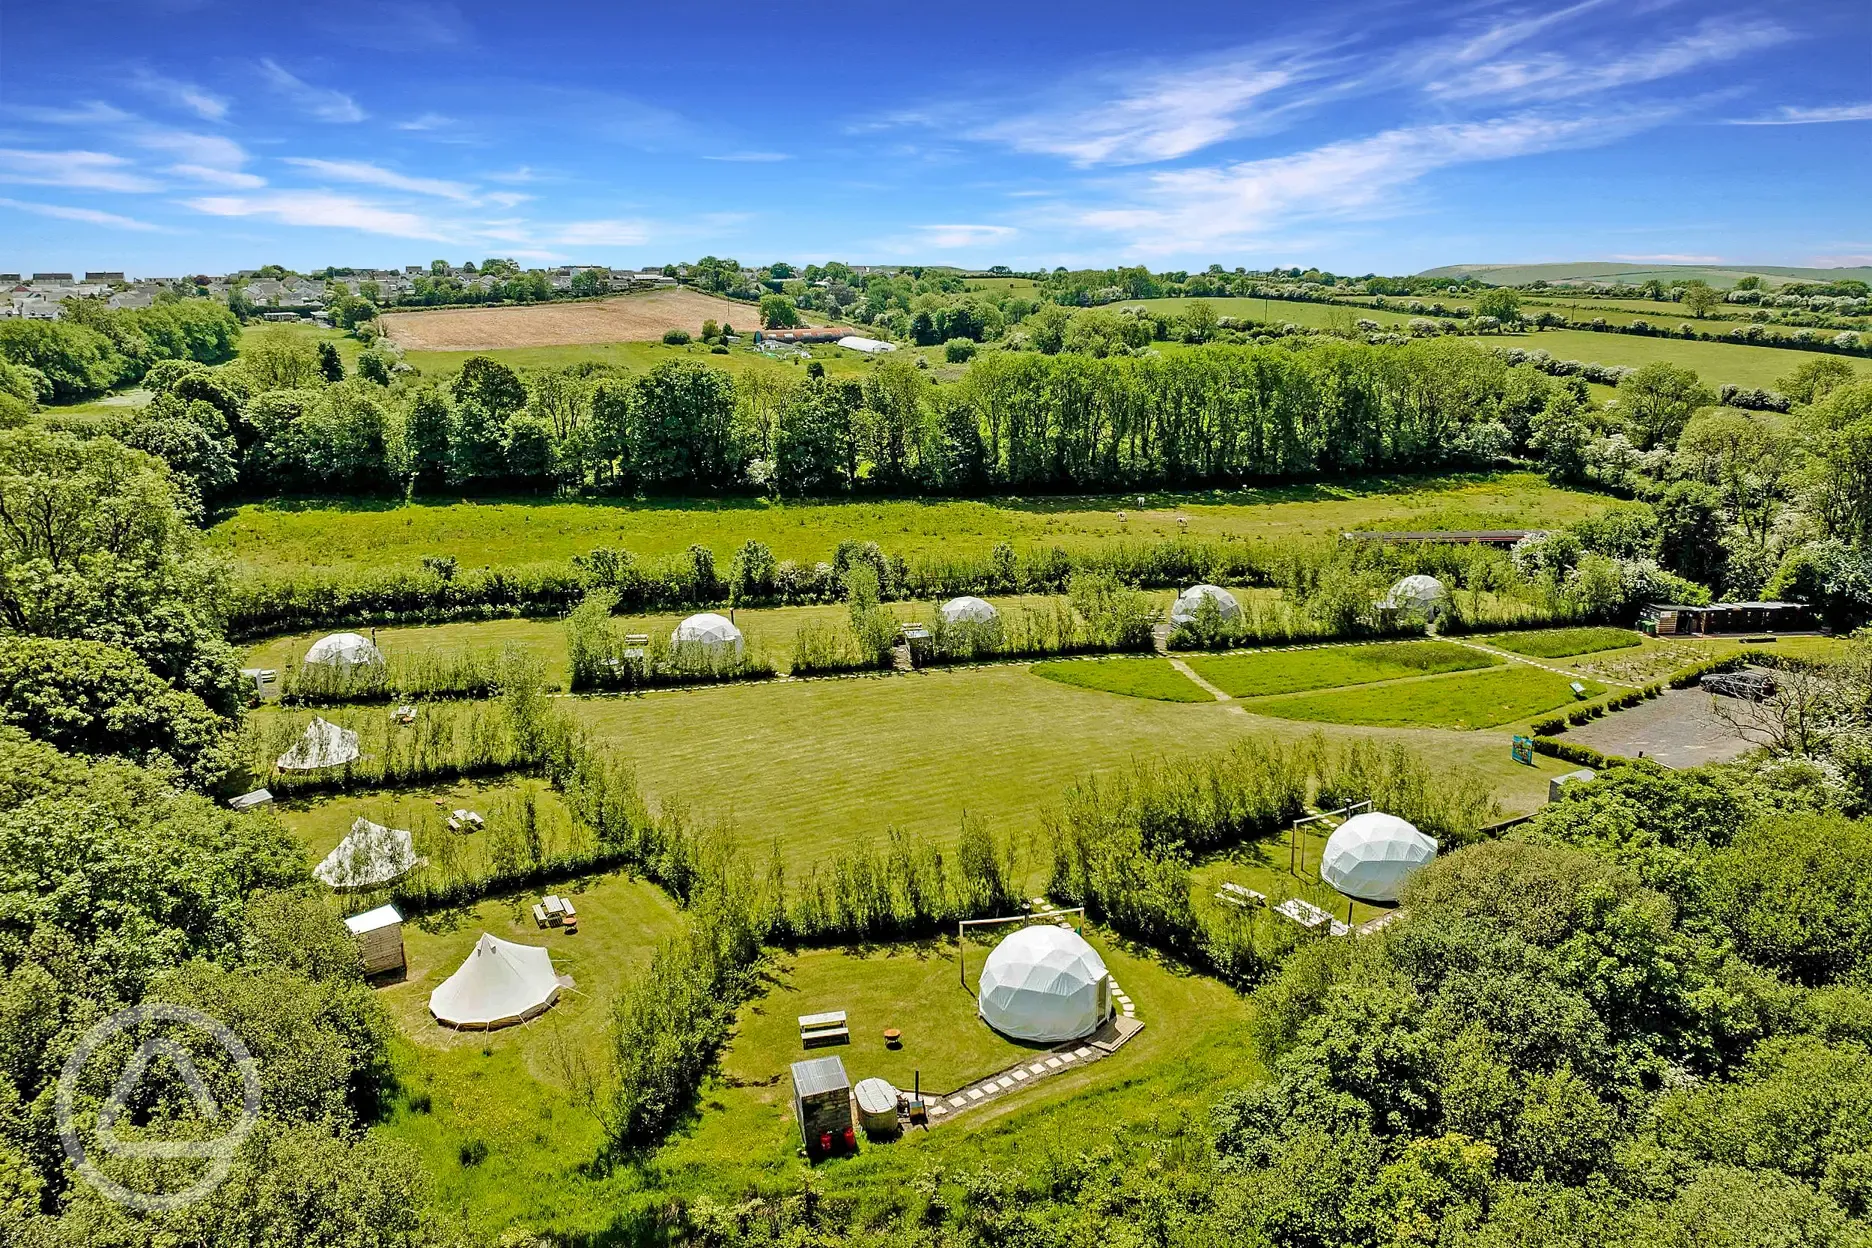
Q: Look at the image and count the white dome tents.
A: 7